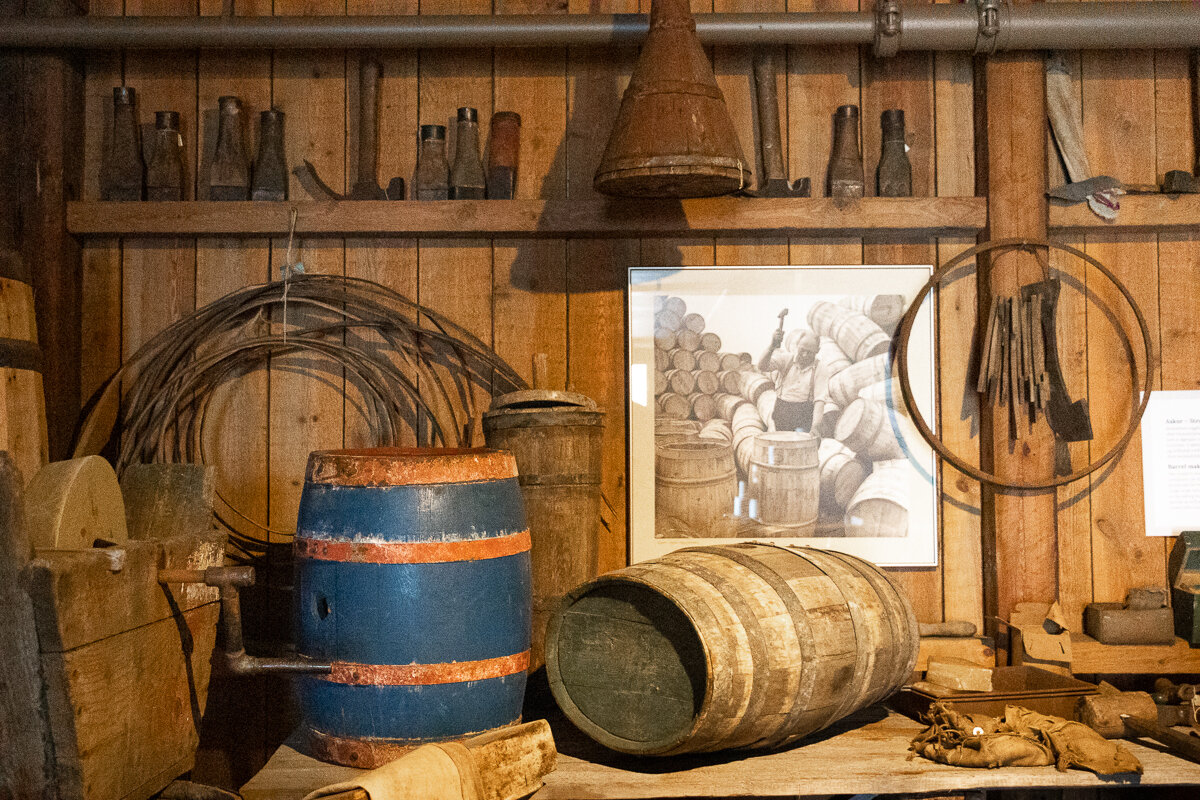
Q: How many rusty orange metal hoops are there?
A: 4